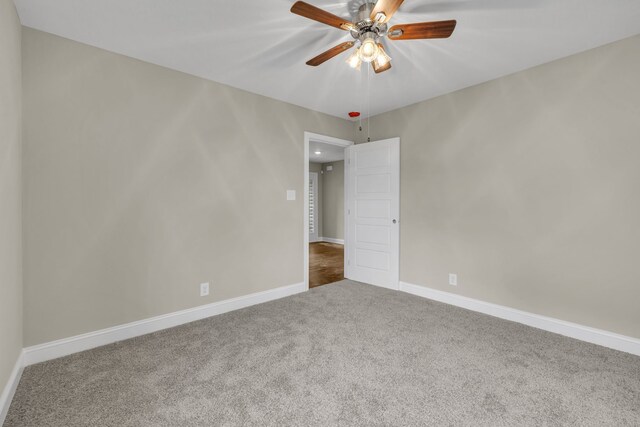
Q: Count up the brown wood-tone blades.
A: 5